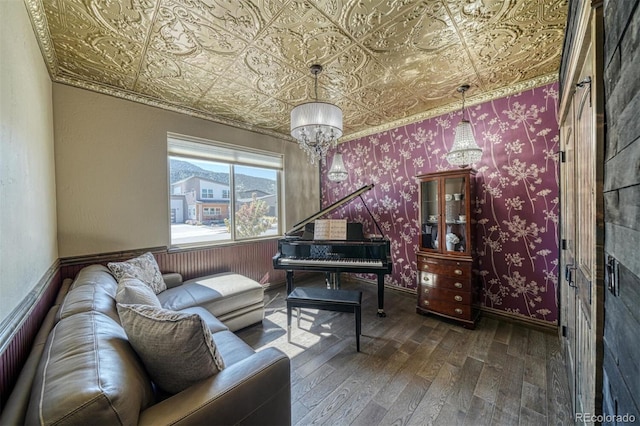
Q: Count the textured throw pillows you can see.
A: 3